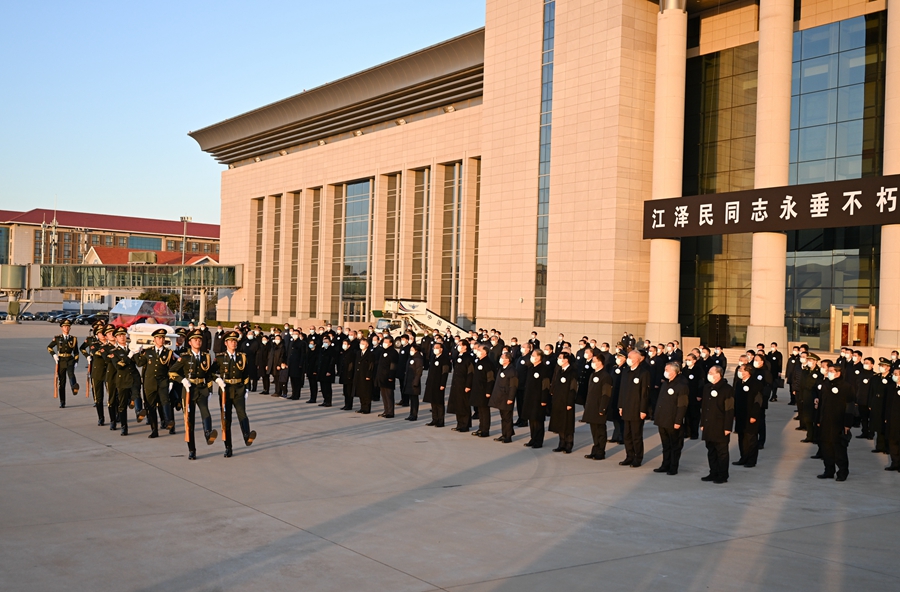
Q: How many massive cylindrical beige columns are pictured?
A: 3